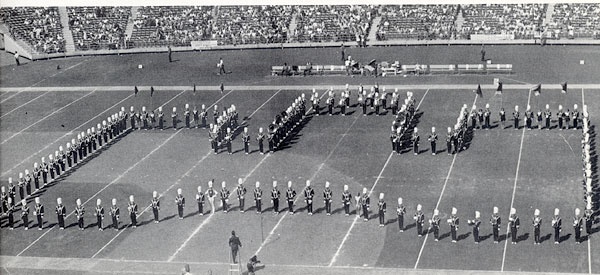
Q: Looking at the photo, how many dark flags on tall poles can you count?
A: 8